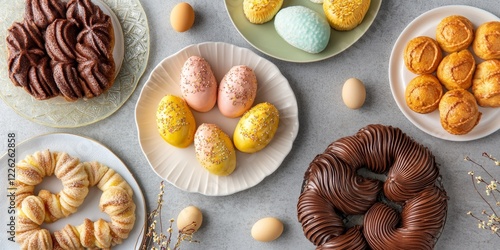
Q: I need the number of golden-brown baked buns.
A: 7